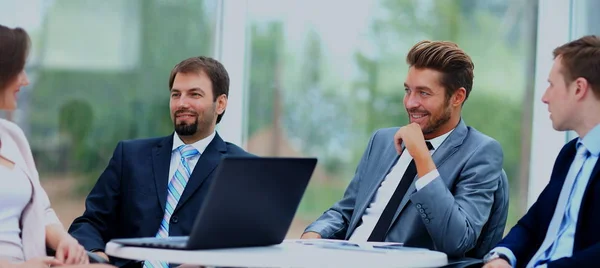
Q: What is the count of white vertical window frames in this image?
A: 2